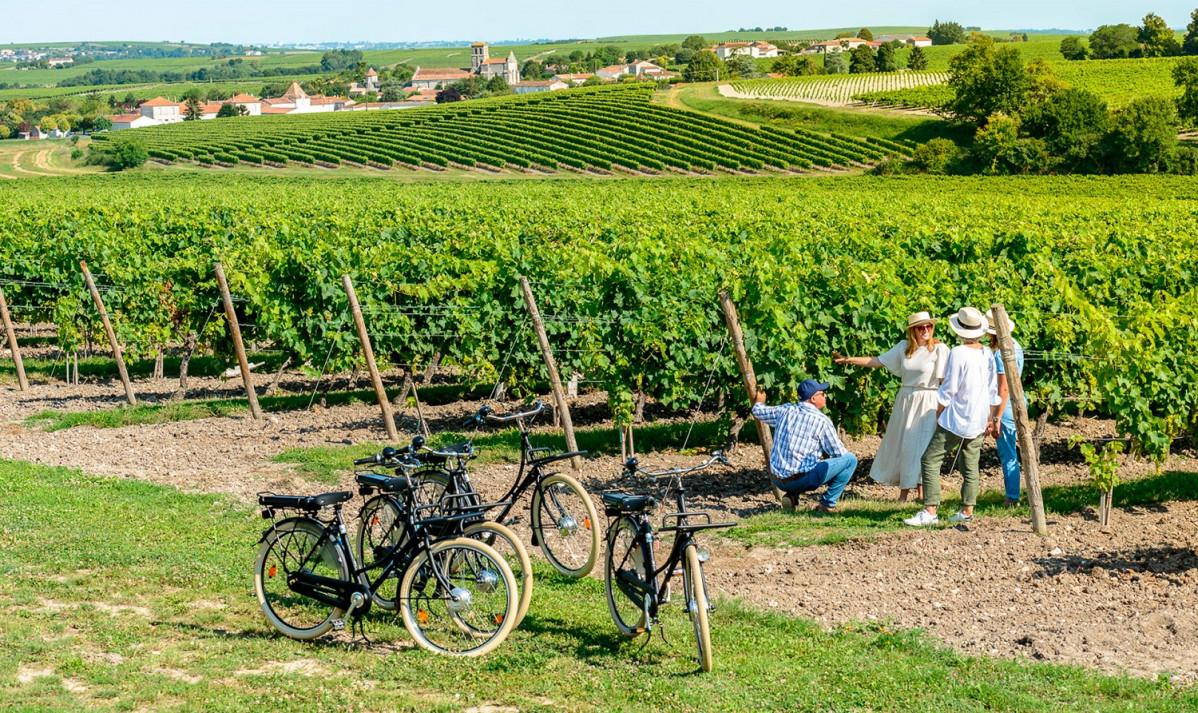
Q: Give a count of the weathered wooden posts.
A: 7